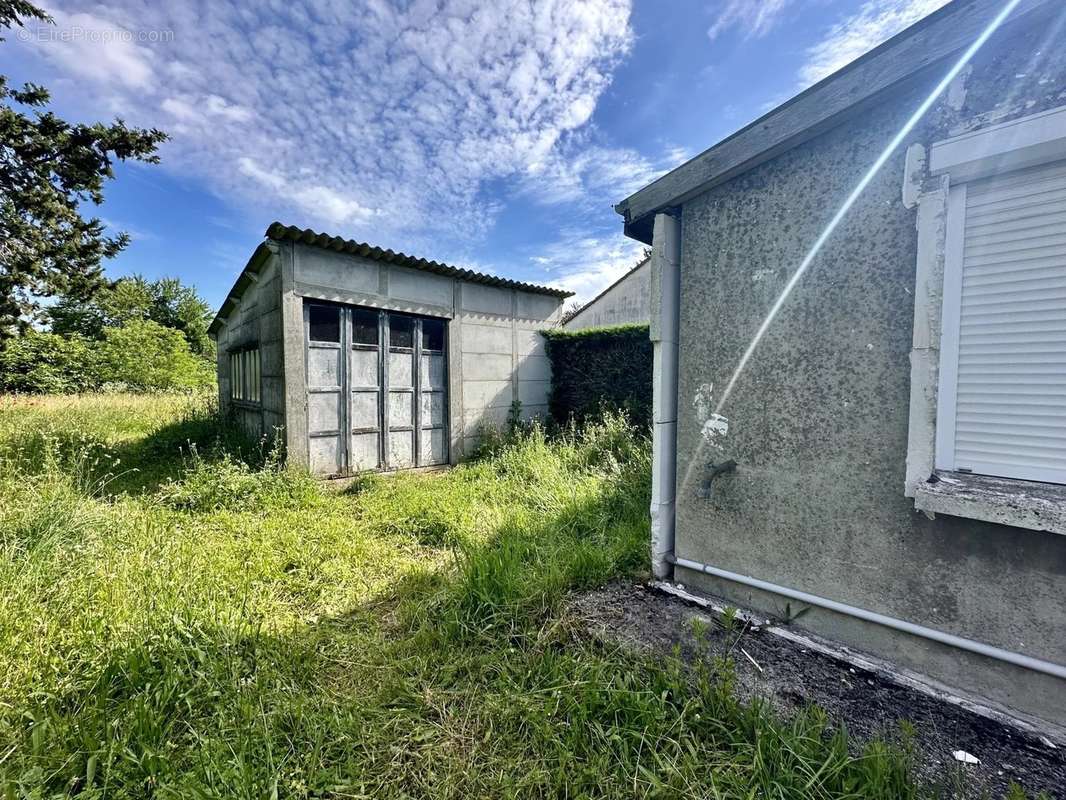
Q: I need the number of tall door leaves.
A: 4